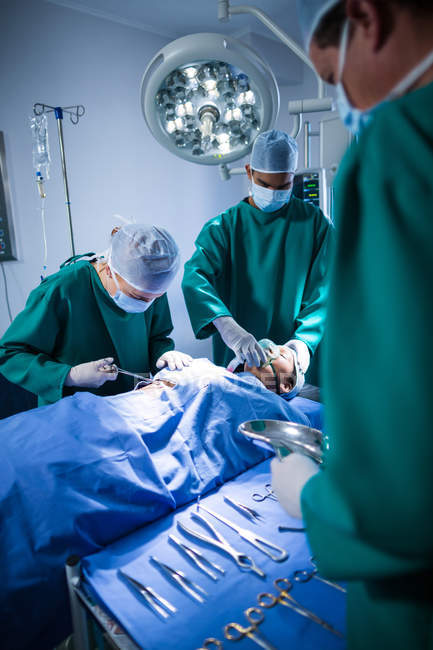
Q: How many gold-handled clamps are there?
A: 3